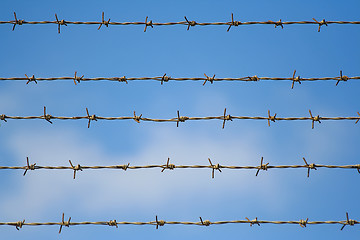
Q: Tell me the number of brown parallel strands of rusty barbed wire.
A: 5